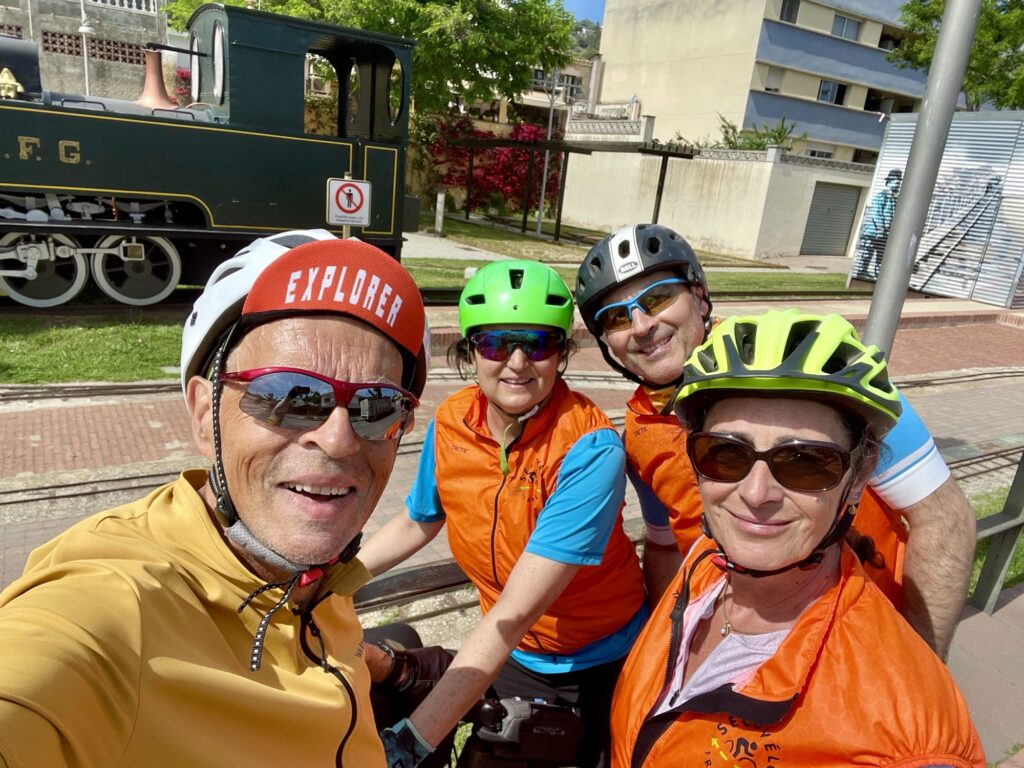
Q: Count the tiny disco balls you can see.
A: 0